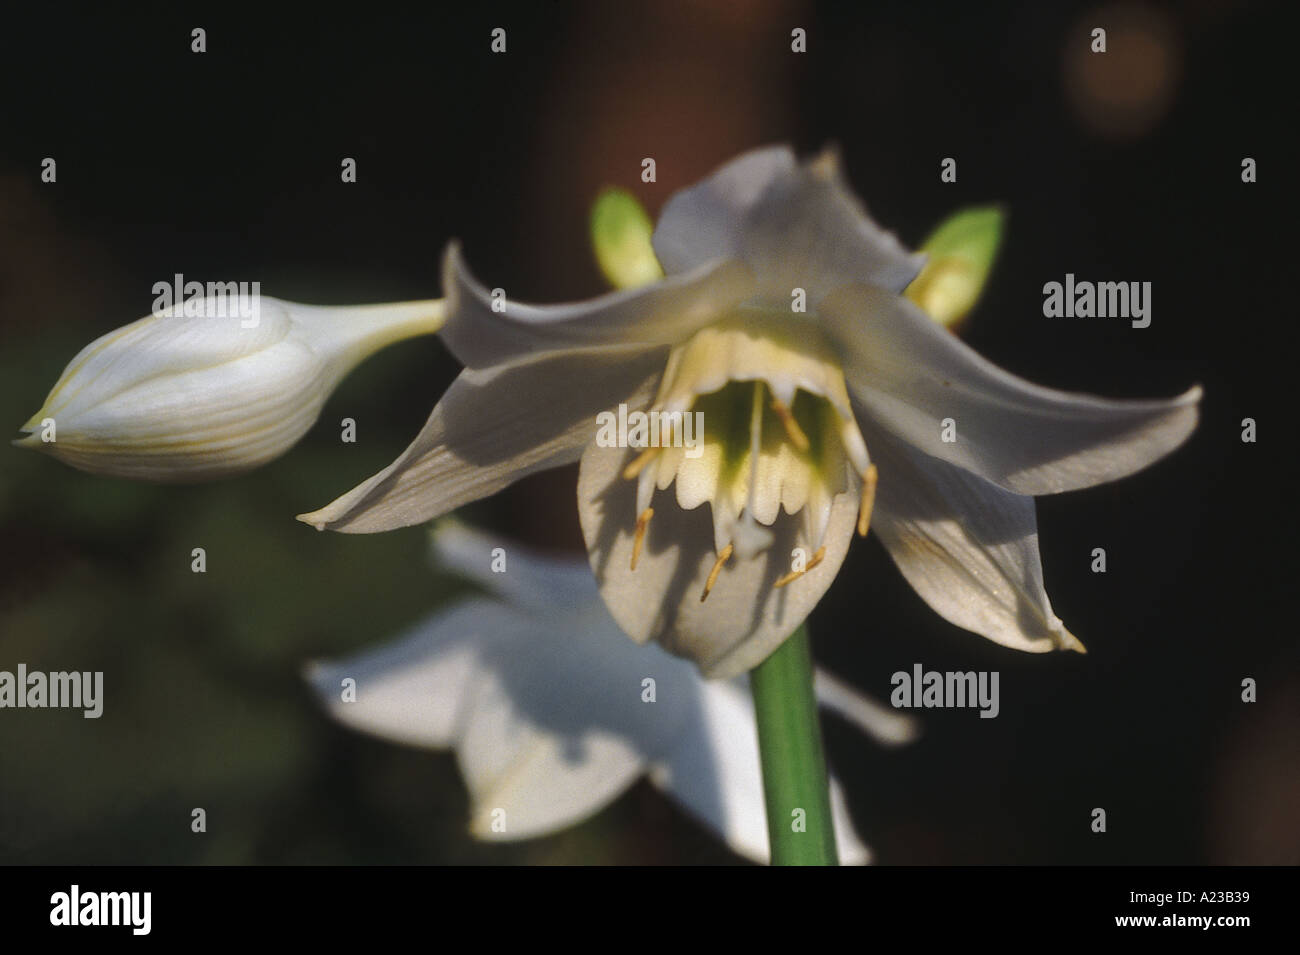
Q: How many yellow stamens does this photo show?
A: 6